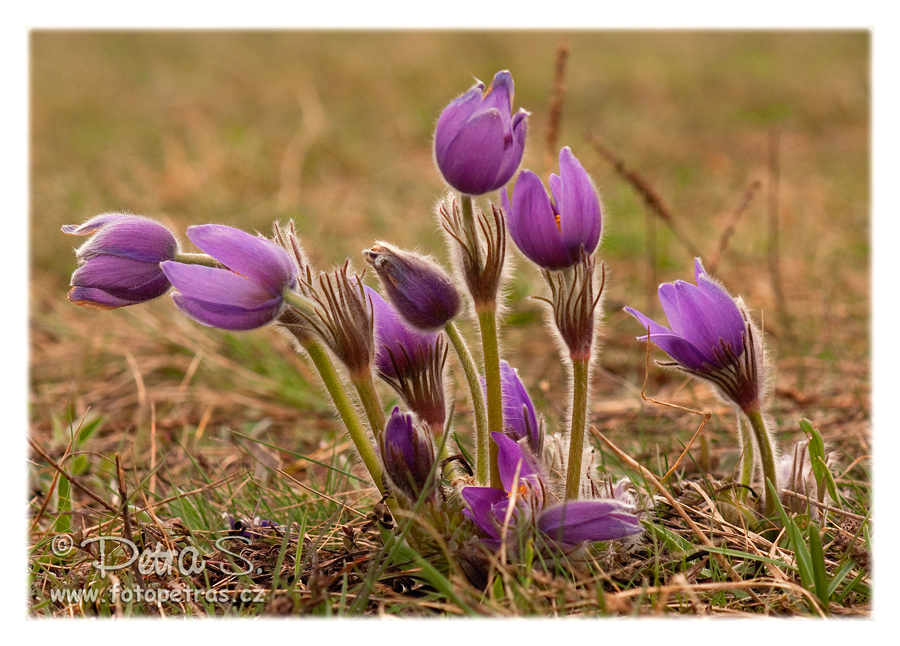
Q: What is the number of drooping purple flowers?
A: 2